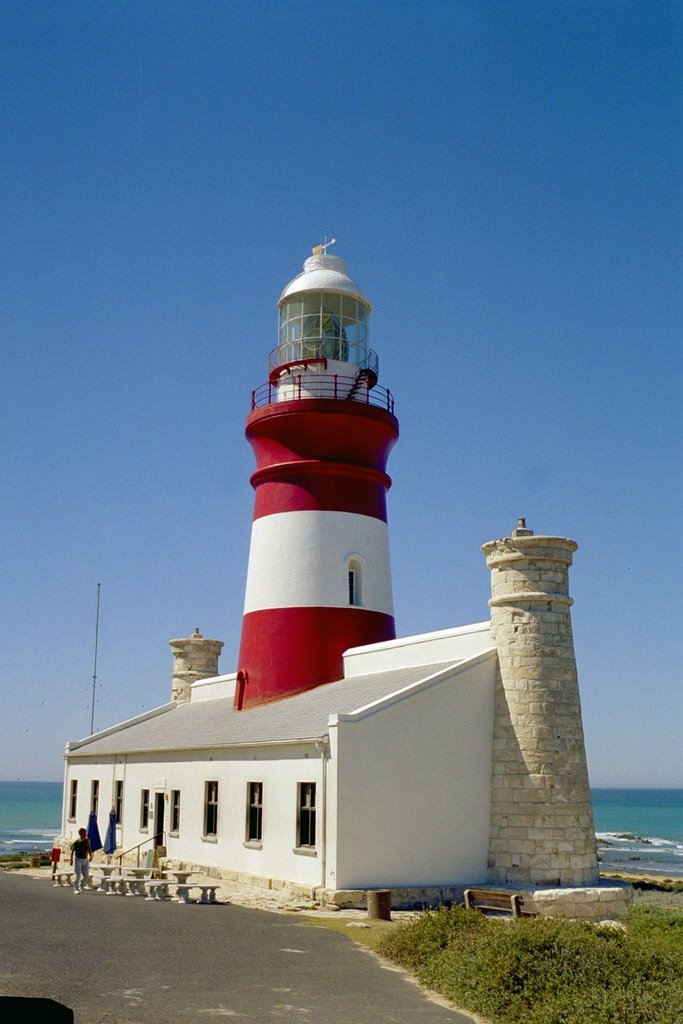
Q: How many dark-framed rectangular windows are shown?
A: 8